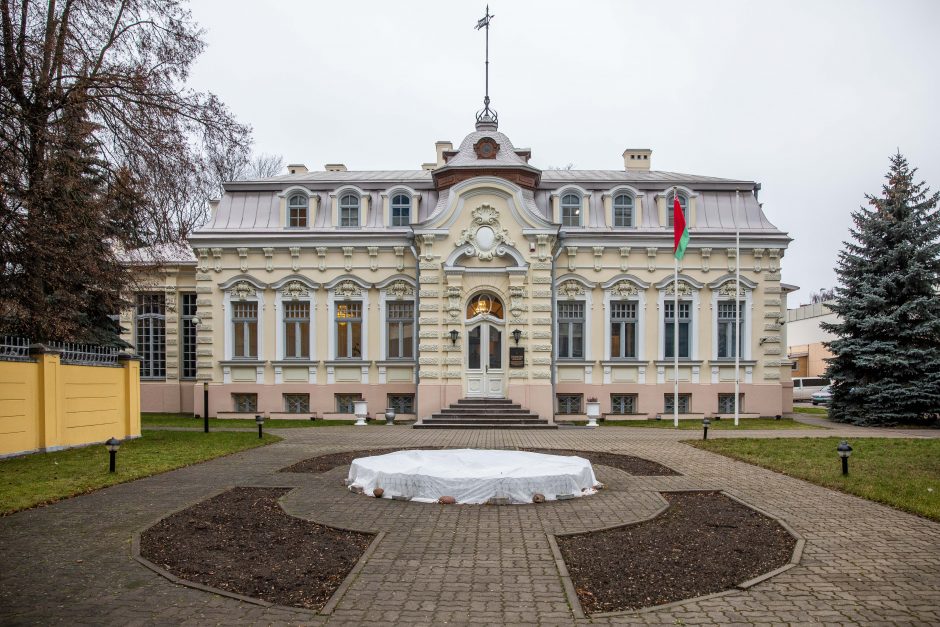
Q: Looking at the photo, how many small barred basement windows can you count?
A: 8